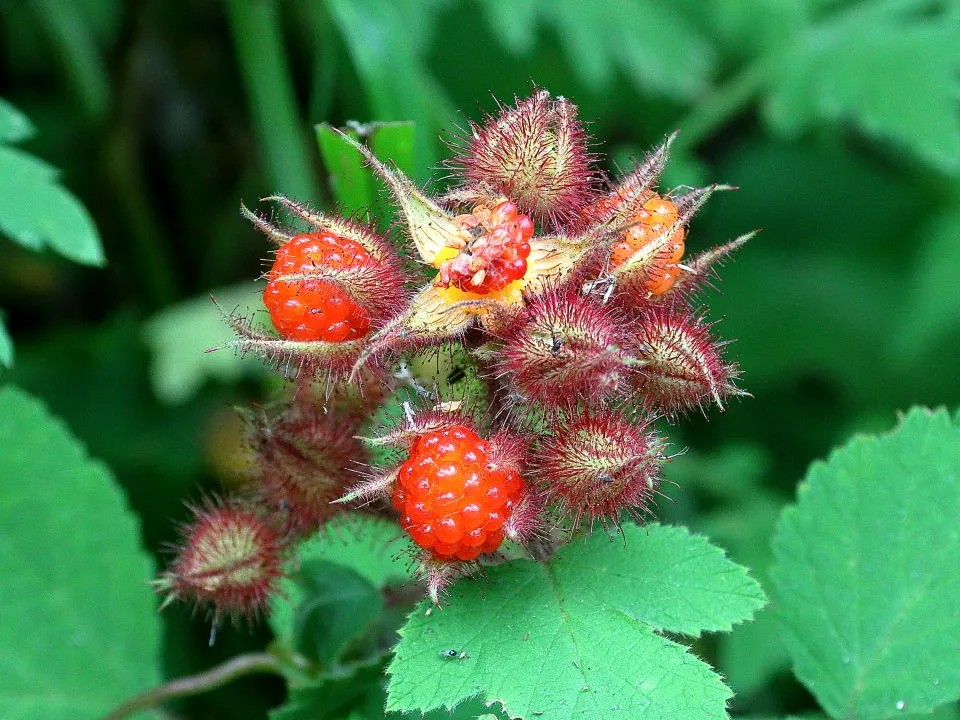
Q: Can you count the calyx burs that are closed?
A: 6